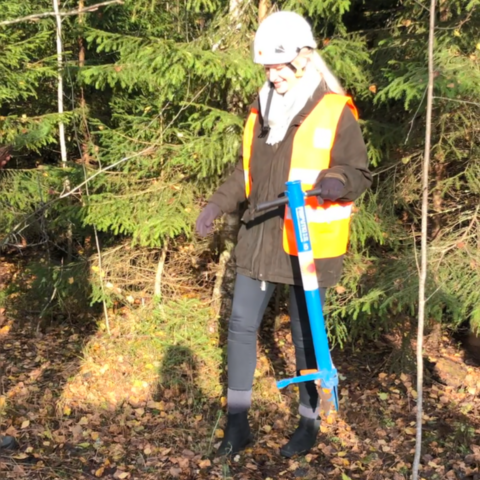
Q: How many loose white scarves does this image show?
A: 1